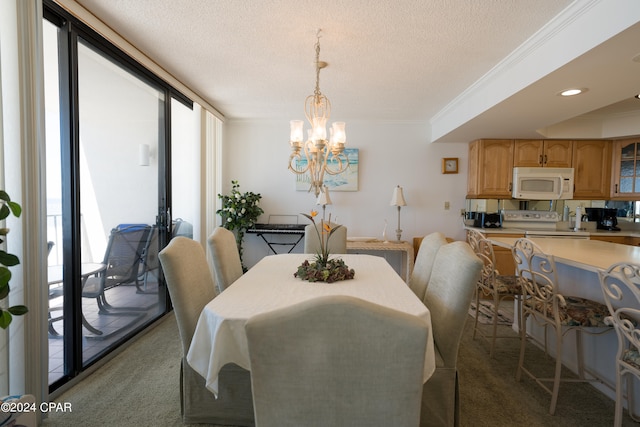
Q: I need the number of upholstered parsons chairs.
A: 6